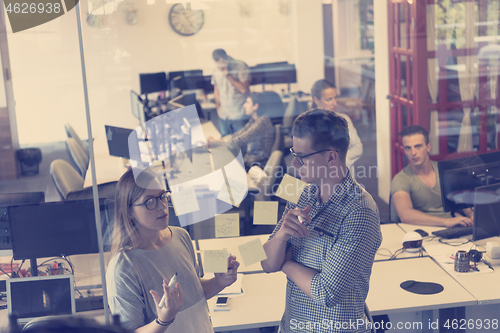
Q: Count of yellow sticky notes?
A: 7